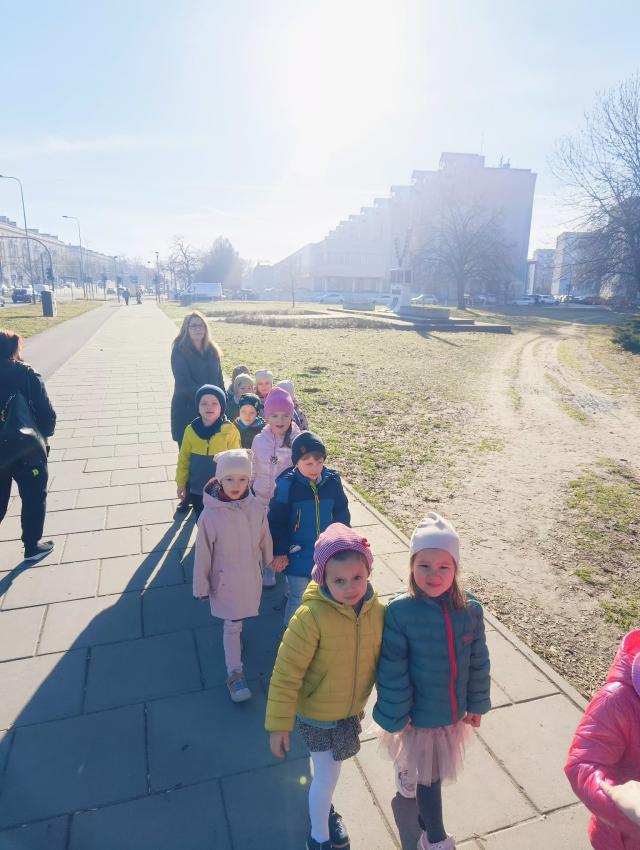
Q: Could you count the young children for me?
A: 12